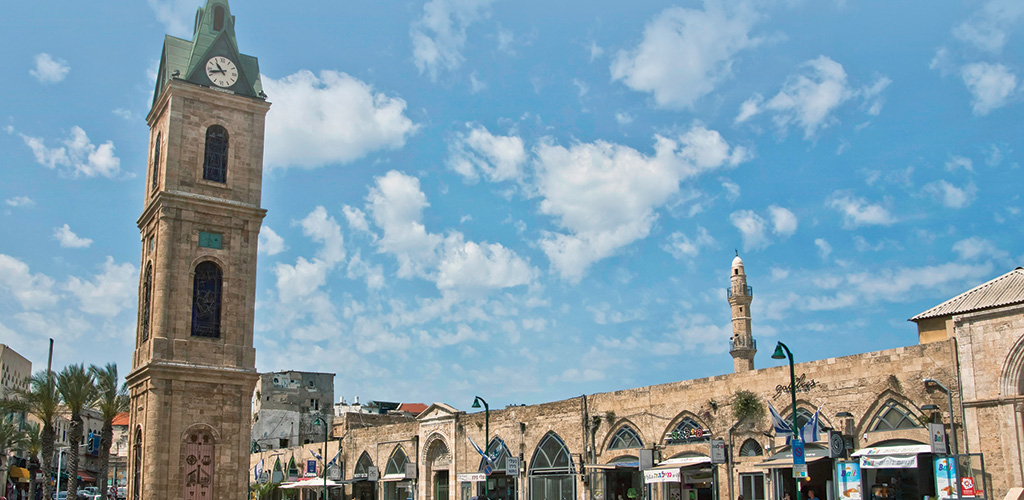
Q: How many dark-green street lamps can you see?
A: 3